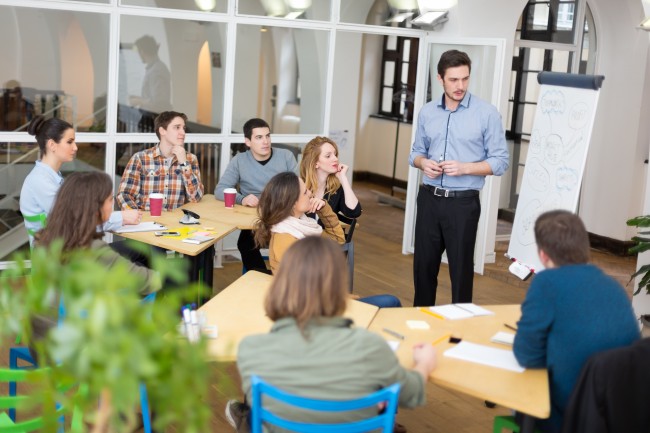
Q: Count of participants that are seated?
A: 8